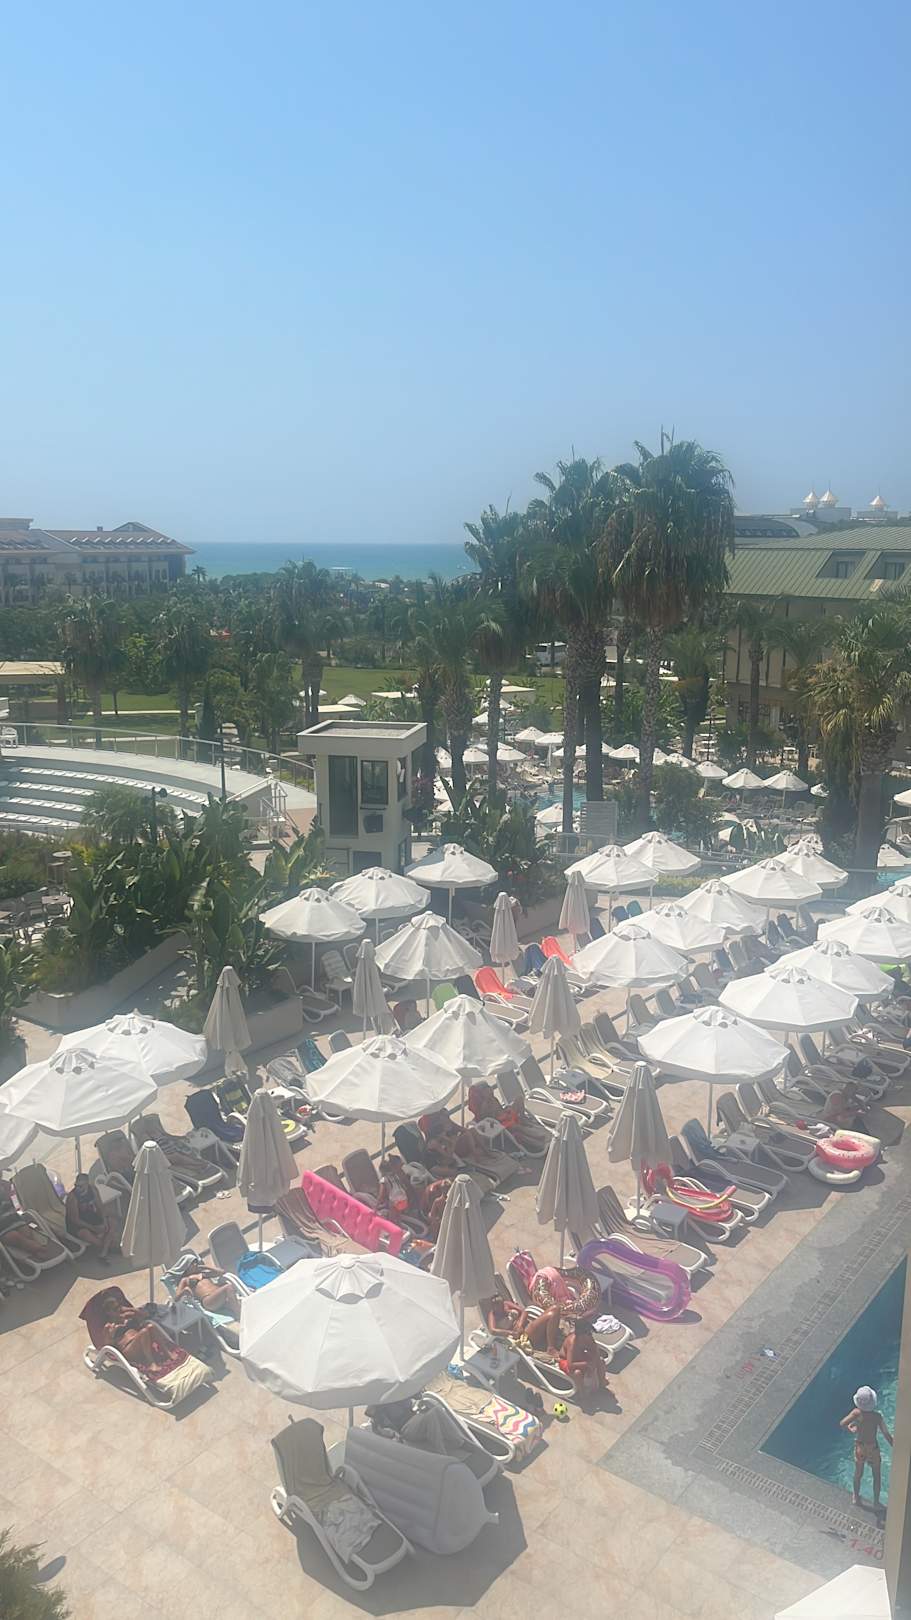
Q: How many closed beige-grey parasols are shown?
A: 10